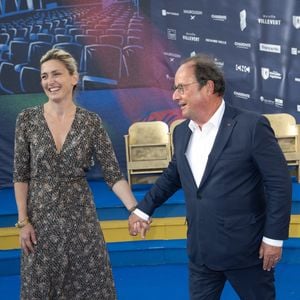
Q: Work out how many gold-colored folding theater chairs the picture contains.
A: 3